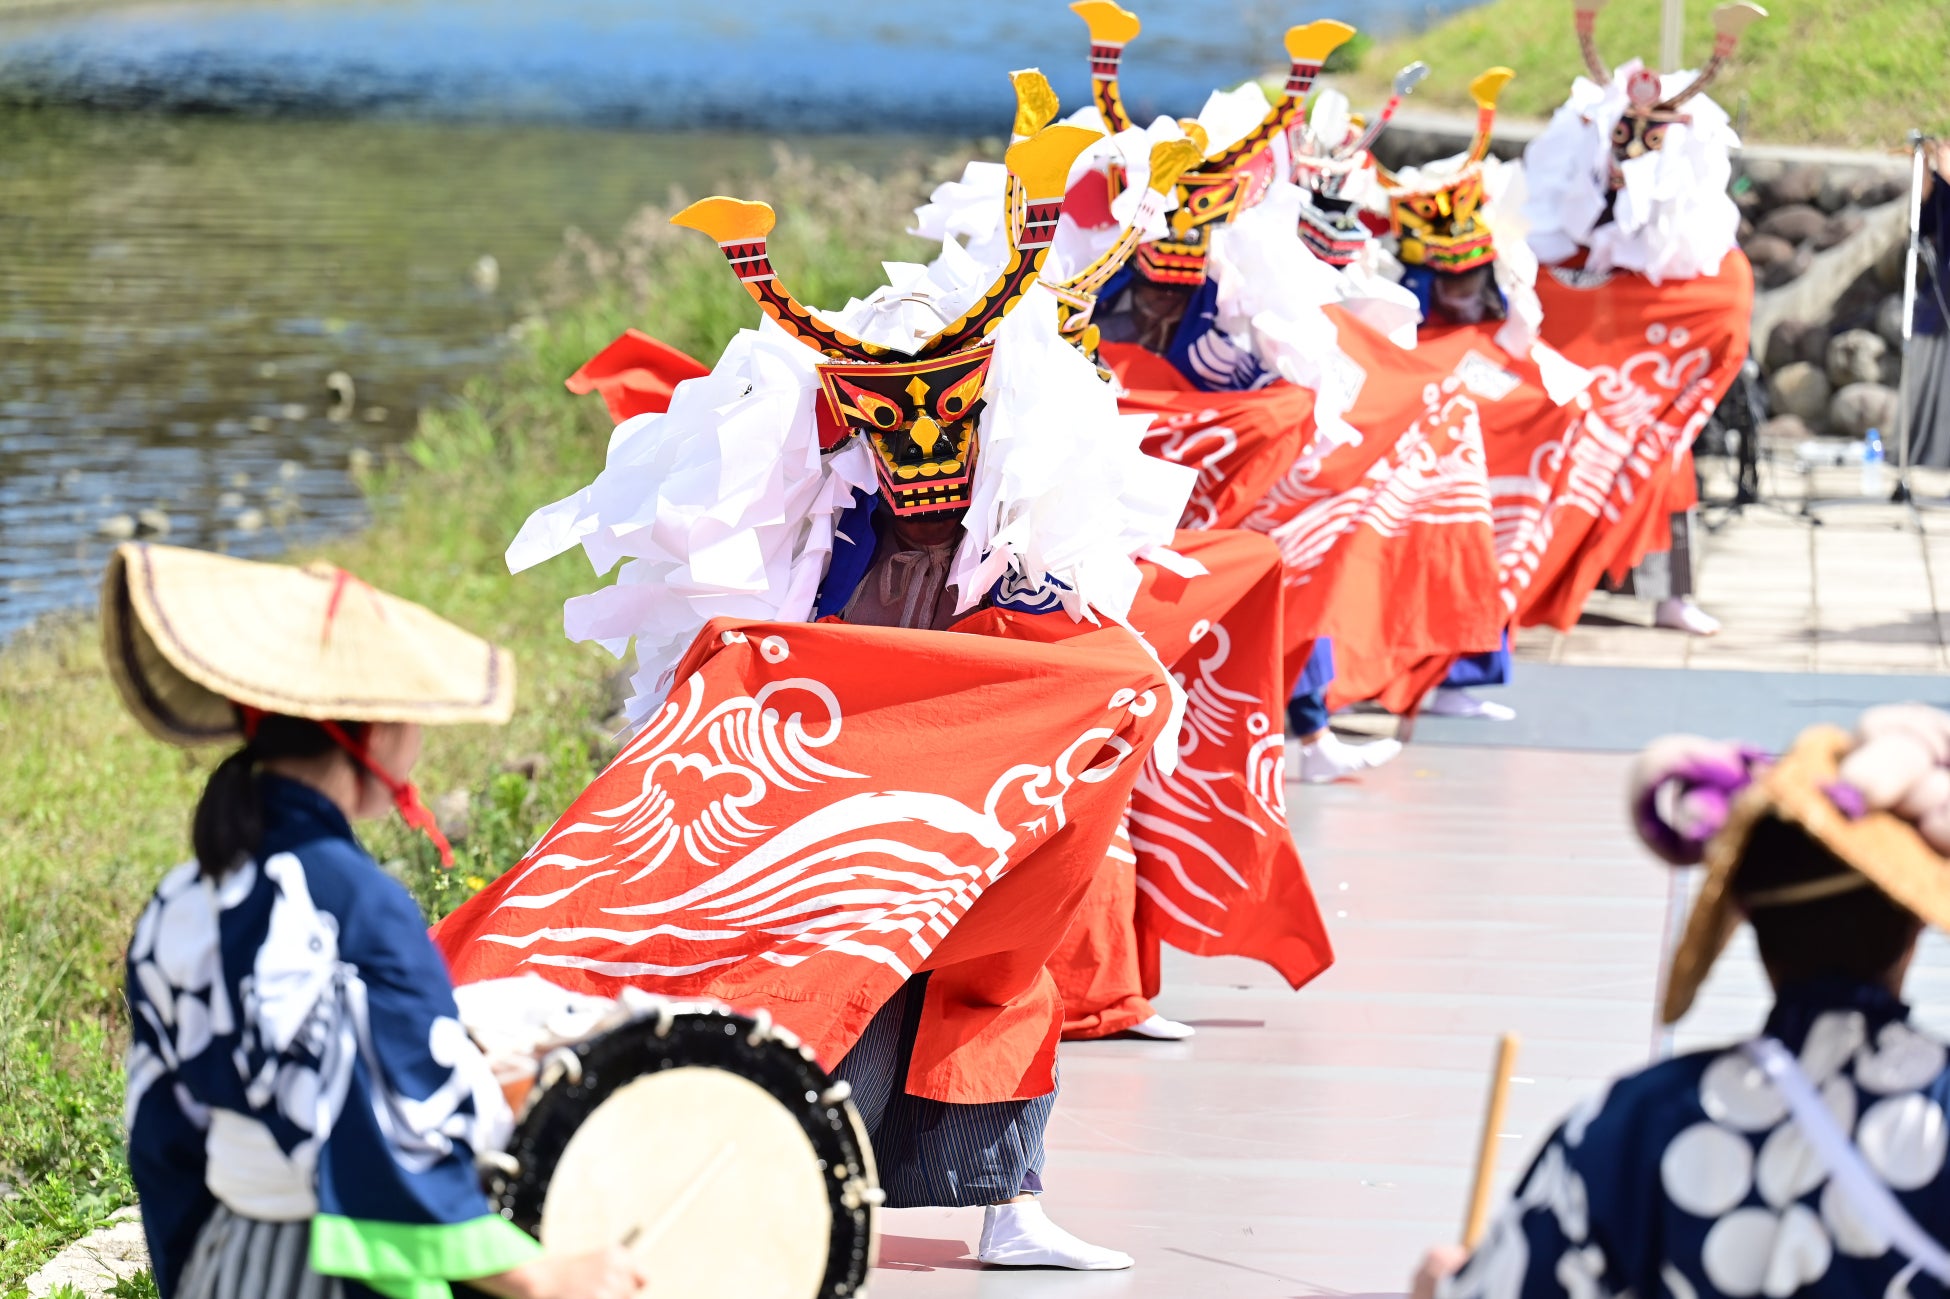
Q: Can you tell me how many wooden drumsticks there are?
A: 2